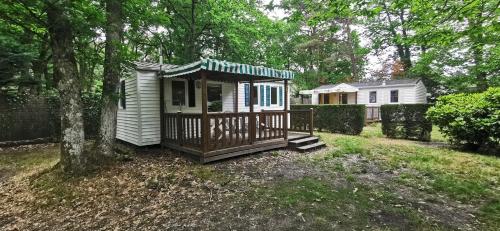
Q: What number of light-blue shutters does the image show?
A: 4